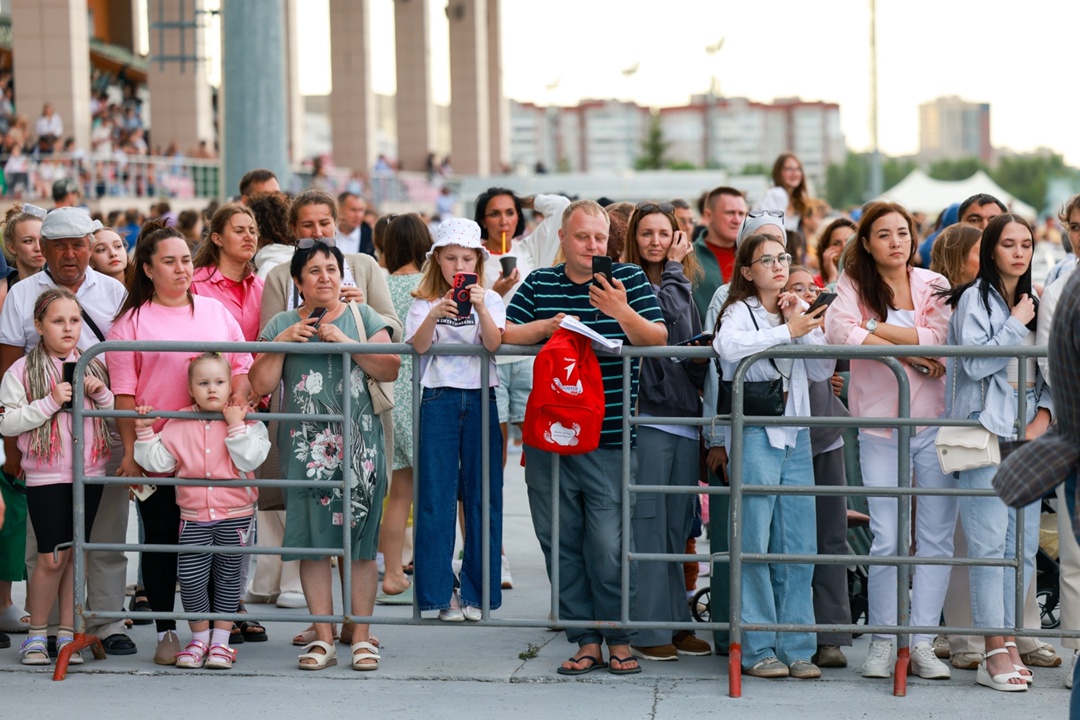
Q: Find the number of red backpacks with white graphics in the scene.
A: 1